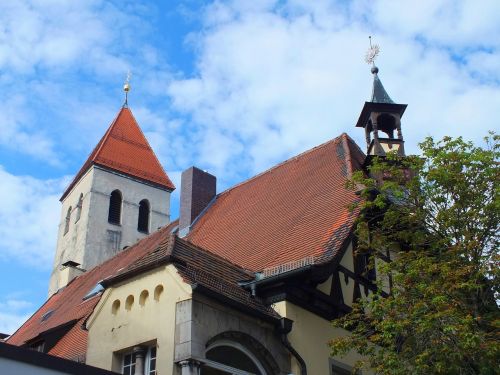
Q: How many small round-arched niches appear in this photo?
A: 4